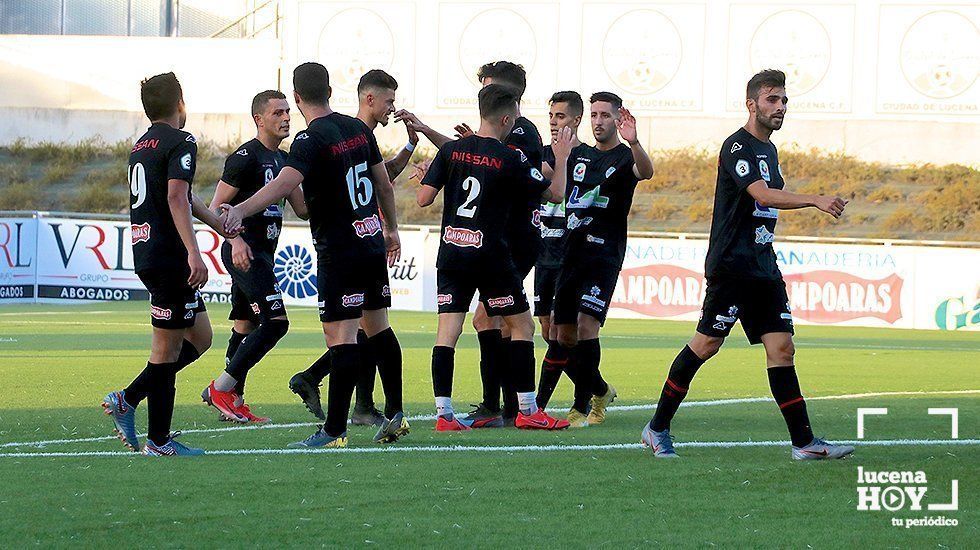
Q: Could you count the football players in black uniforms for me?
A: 9